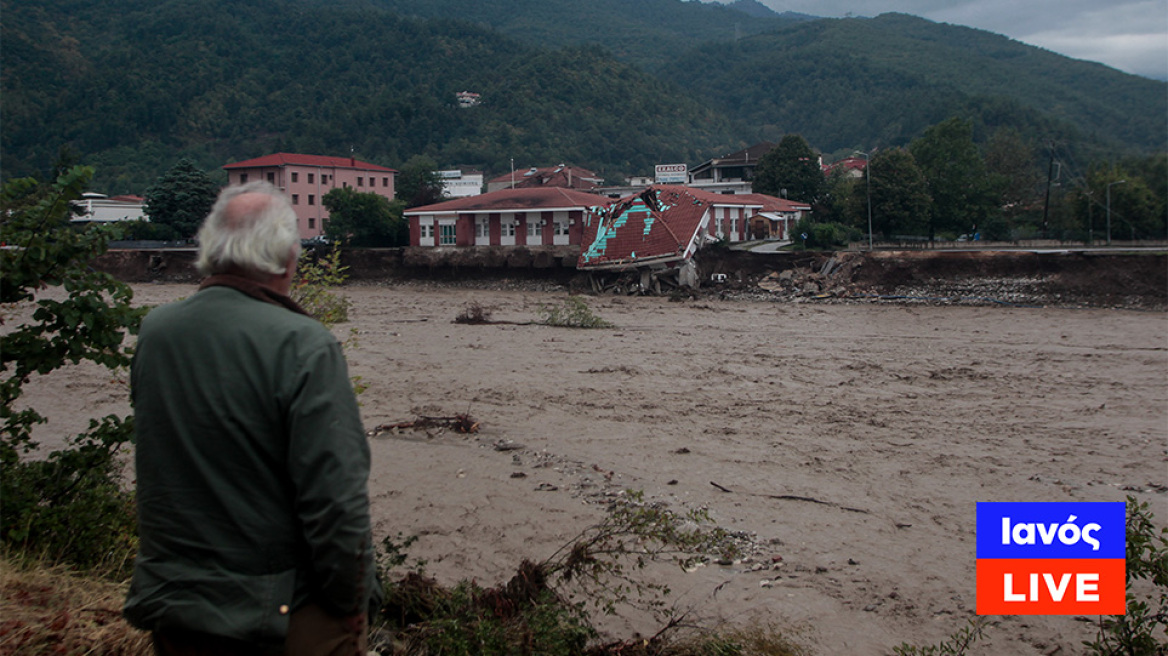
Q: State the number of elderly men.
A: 1